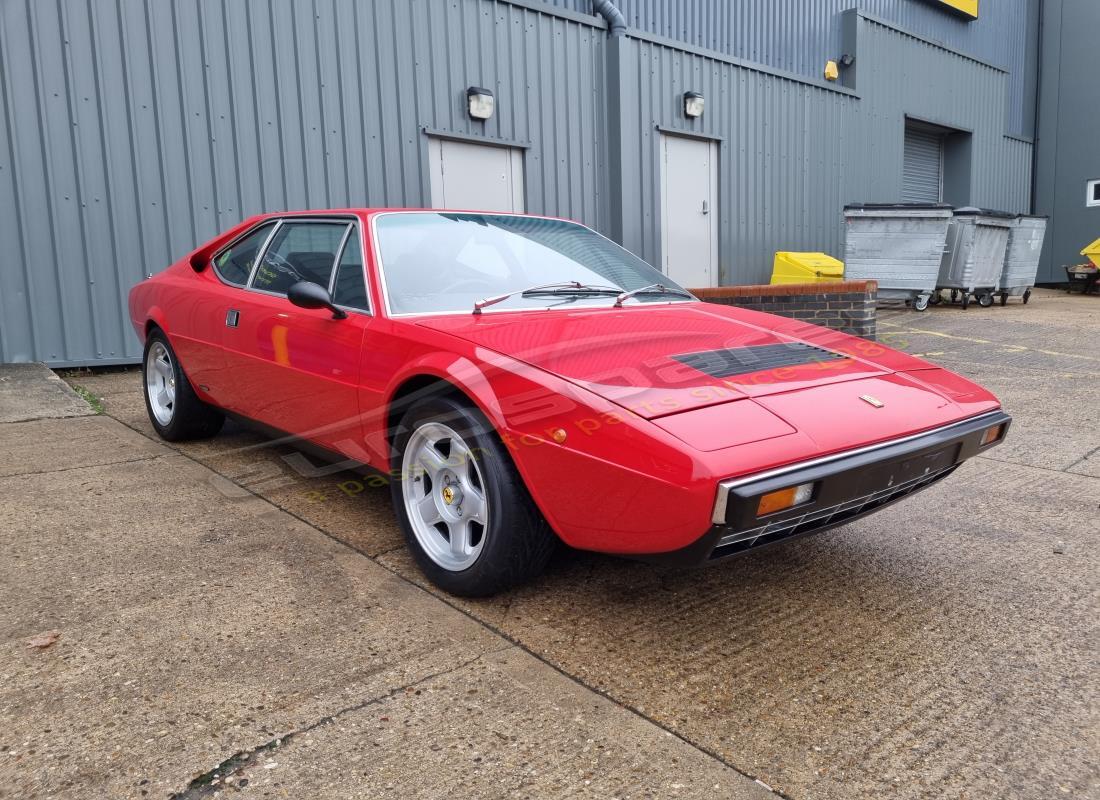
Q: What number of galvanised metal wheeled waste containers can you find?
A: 3